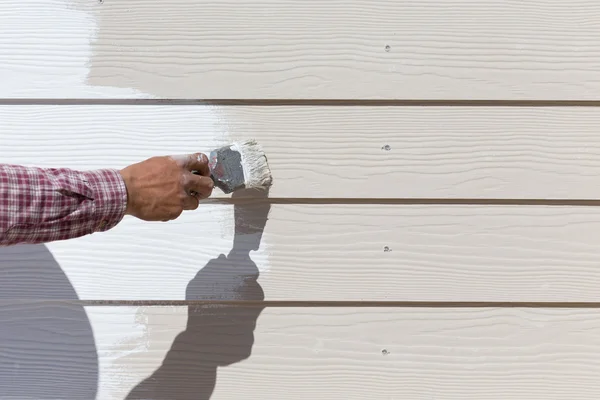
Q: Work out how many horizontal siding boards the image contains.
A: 4